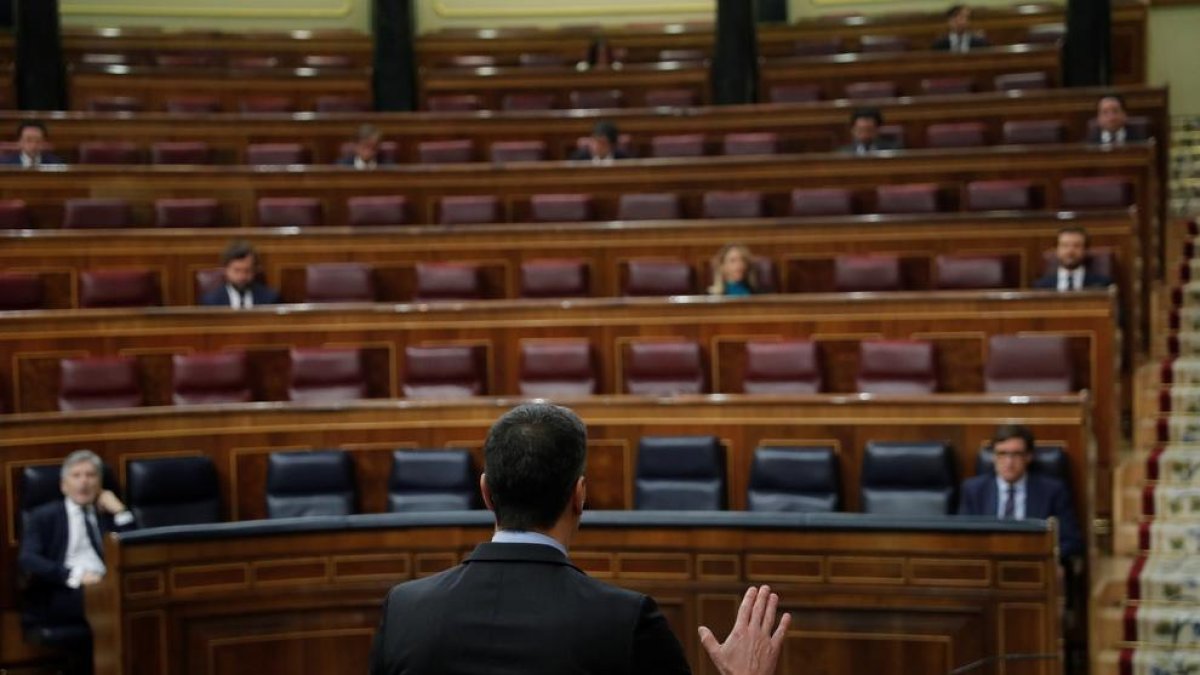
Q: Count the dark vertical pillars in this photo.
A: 4